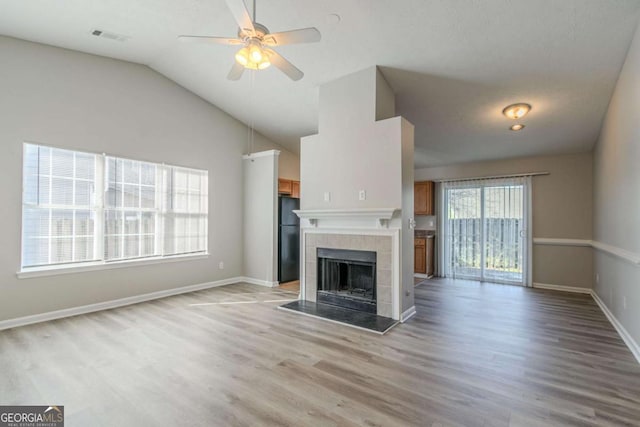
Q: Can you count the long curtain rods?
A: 1